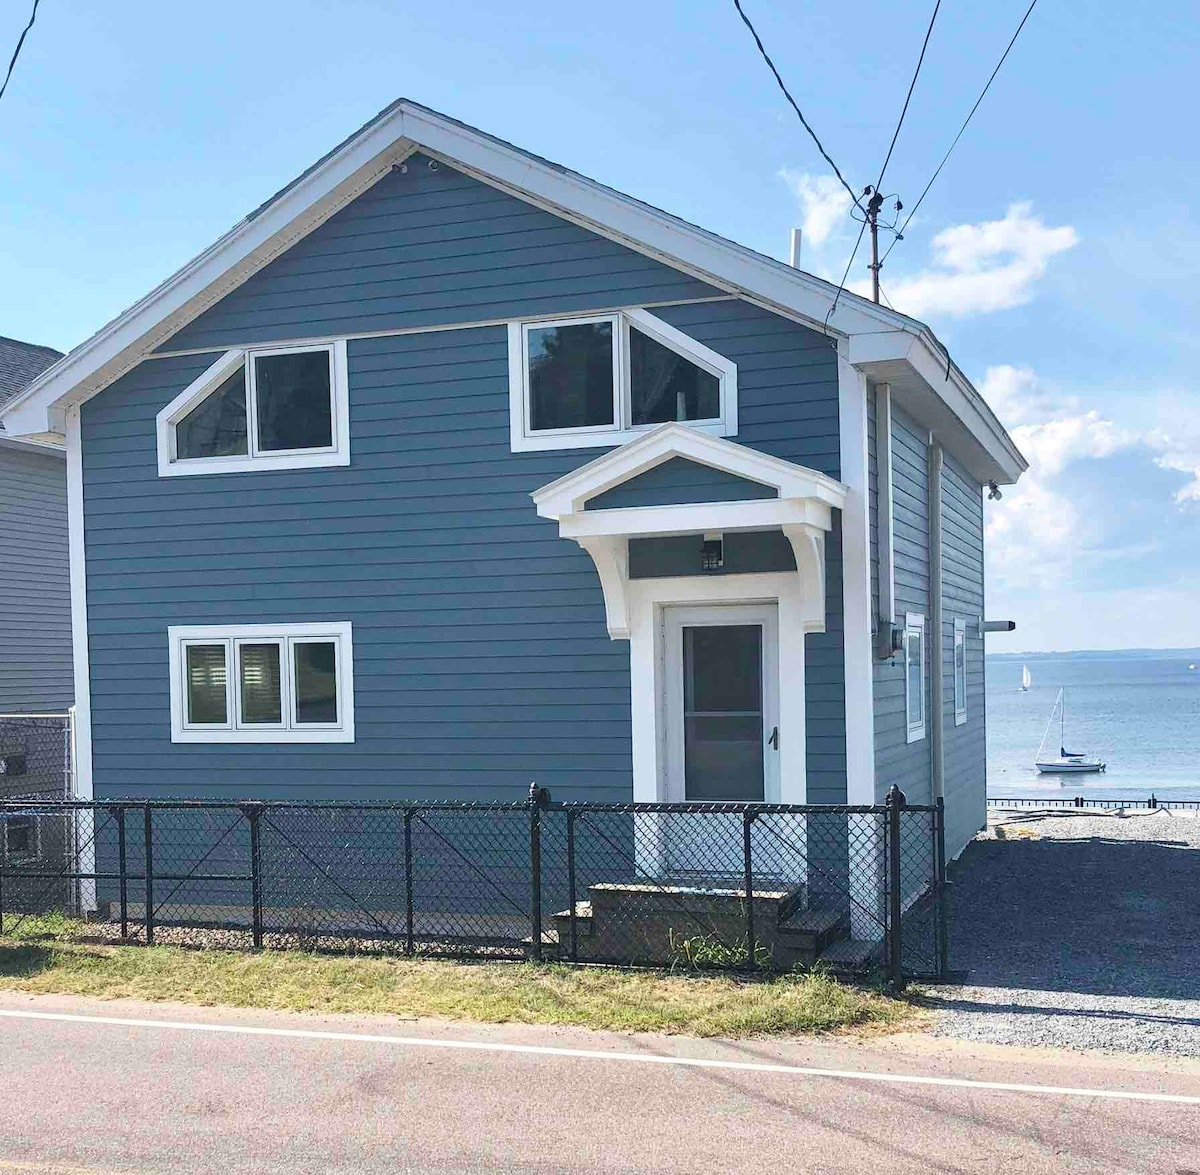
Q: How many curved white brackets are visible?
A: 2